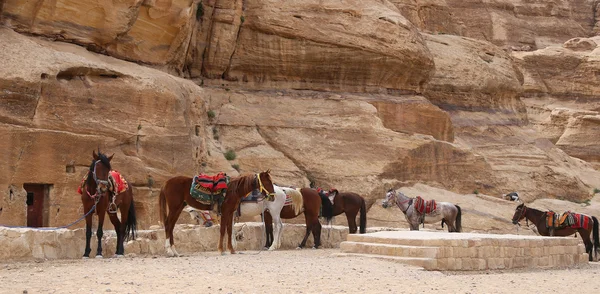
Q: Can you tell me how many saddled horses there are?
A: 7